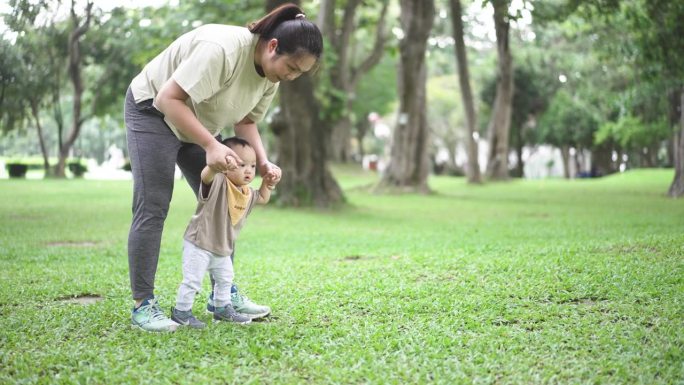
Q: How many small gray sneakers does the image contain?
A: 2